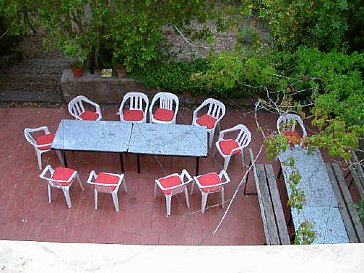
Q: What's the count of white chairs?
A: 11